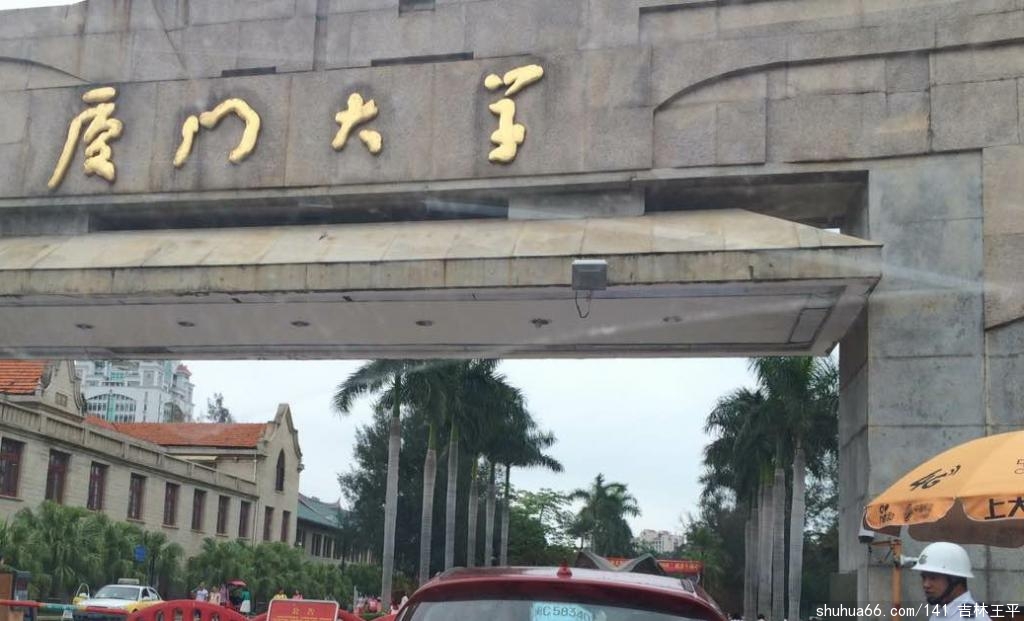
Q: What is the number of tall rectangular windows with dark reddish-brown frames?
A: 10